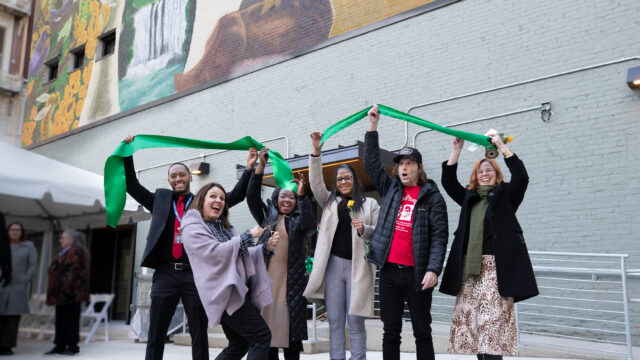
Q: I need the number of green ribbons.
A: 2